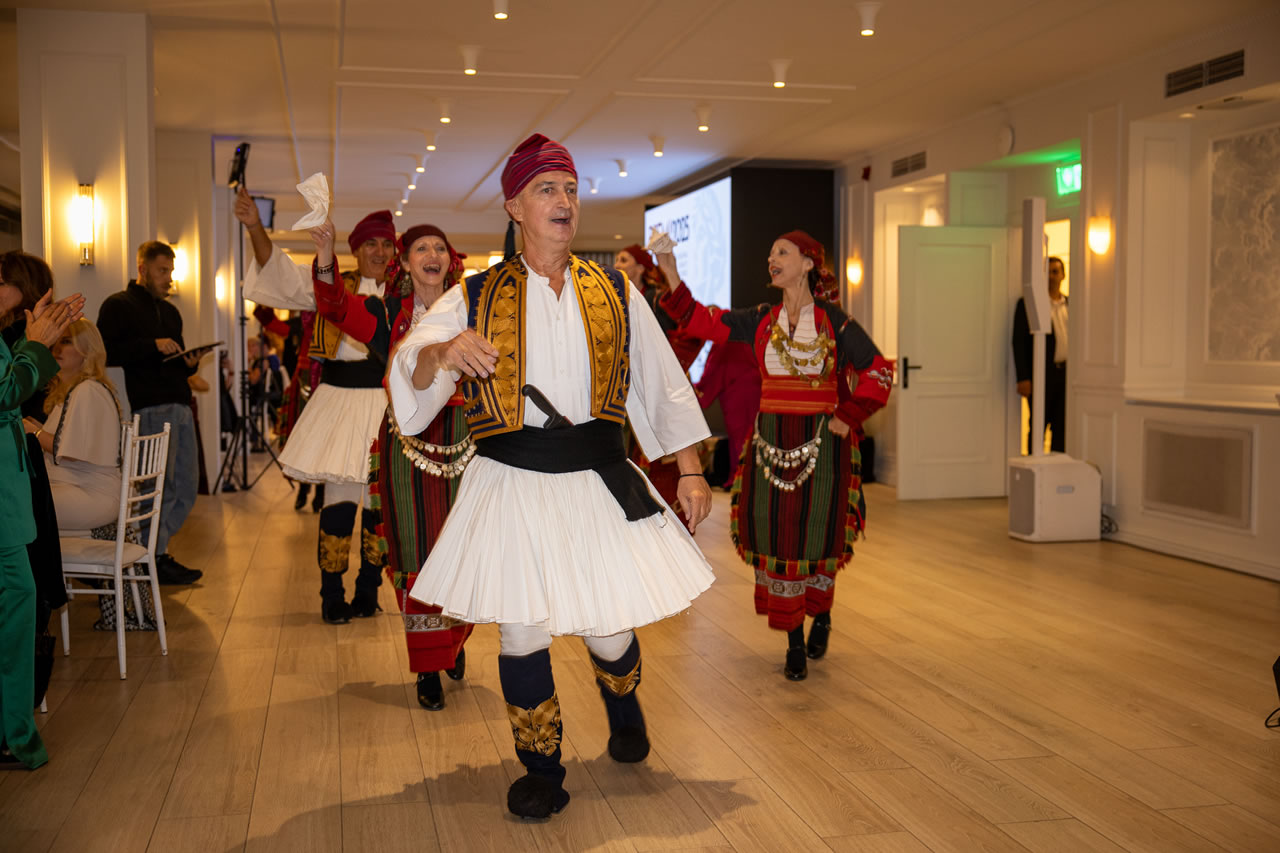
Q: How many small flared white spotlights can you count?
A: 14